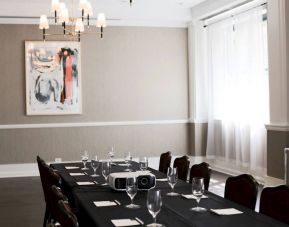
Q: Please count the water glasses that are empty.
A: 10